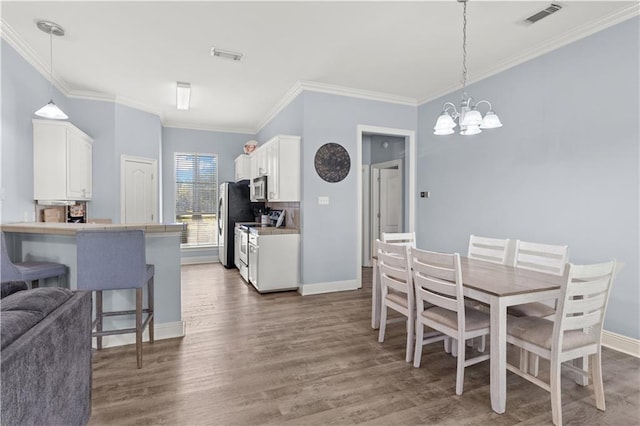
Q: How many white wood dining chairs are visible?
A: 6